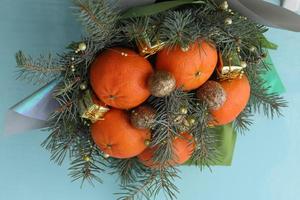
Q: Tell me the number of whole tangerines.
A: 5